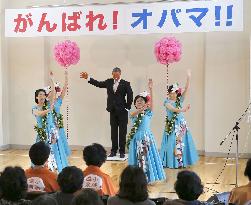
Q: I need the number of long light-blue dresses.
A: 4